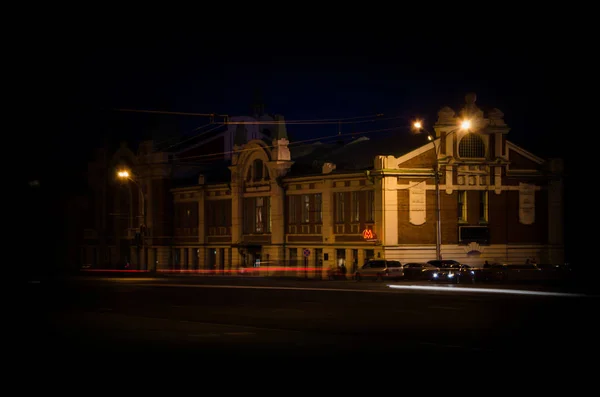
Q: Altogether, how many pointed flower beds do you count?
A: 0